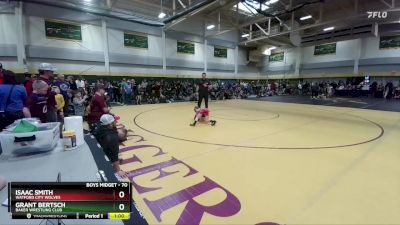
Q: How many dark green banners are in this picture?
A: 7